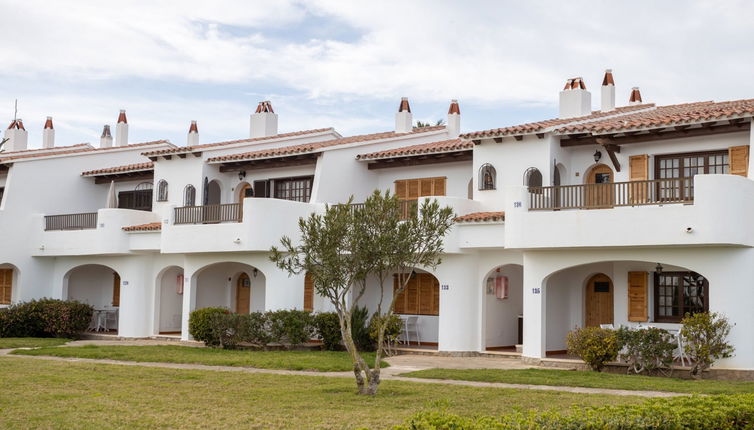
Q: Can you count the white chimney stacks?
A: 11